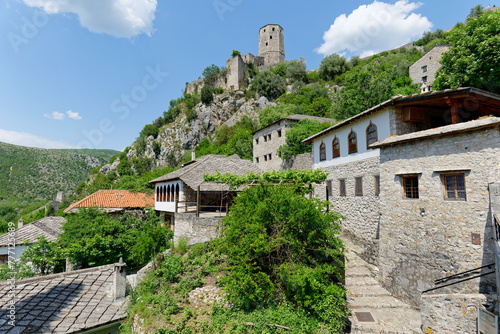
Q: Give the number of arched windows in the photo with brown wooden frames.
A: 4